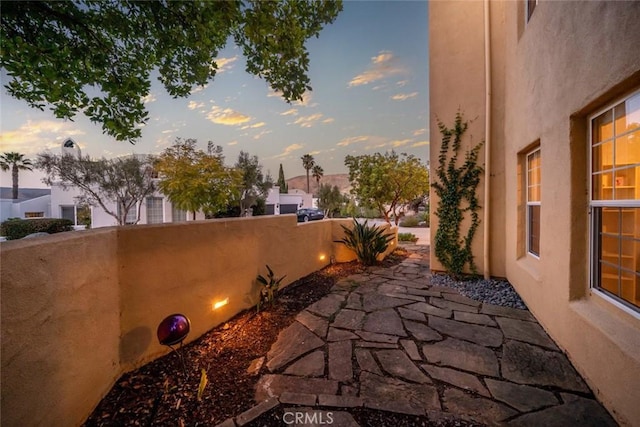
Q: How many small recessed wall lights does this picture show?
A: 3